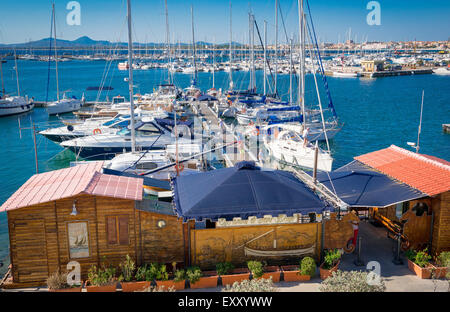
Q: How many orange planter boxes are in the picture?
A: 11